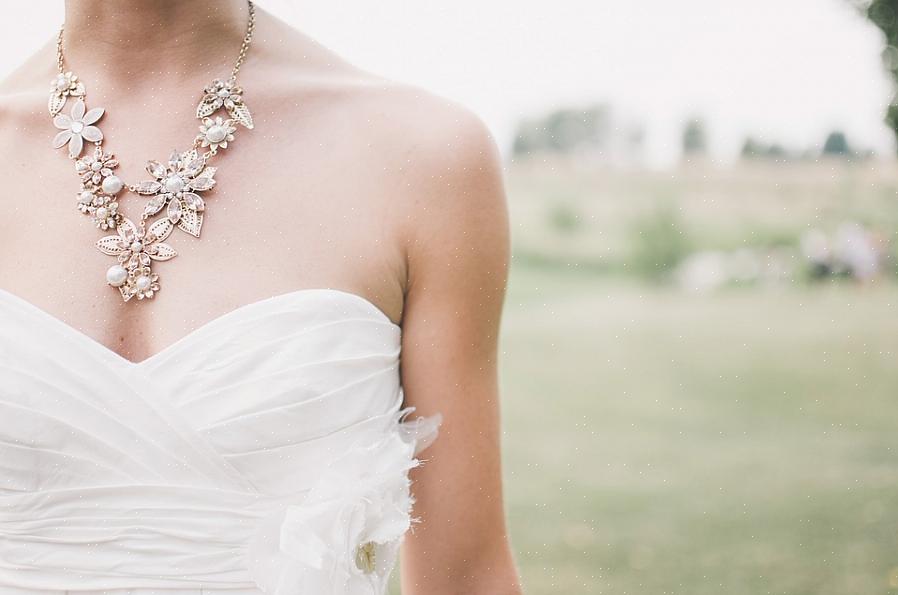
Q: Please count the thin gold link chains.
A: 2